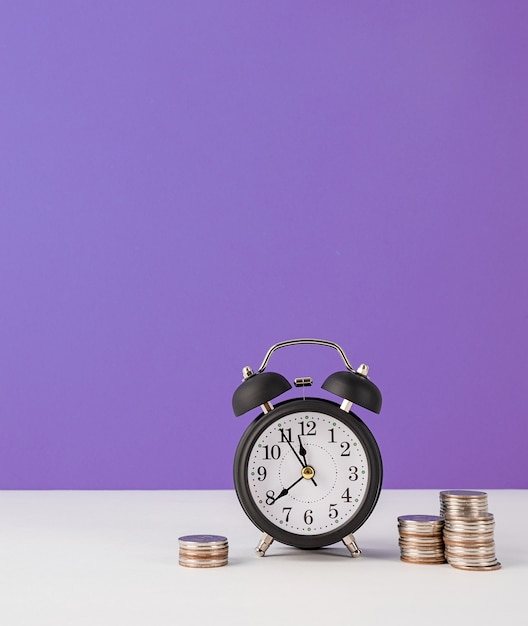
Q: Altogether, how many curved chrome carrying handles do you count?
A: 1